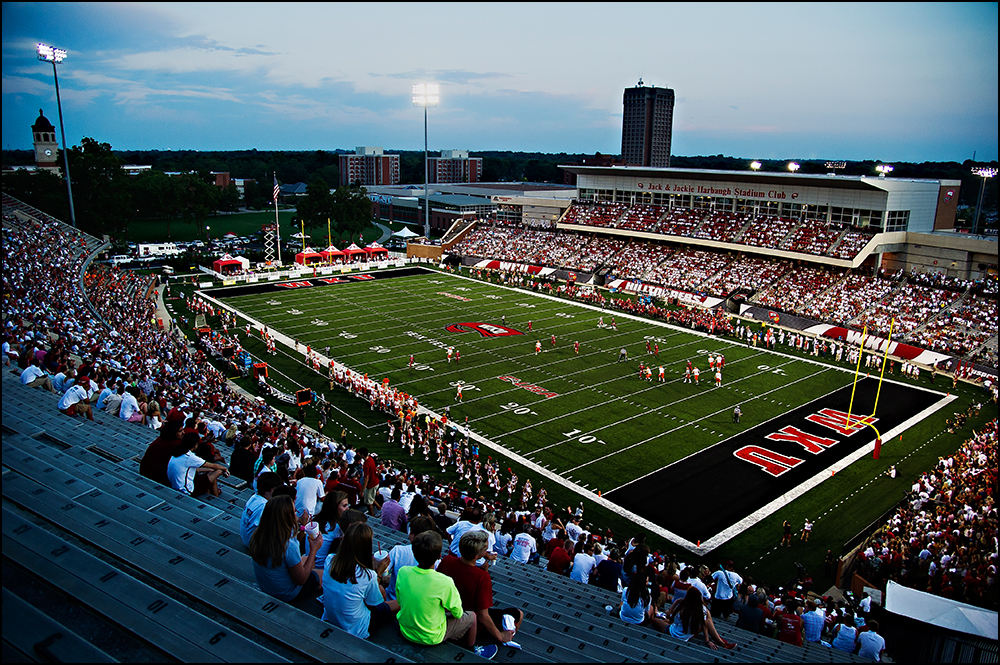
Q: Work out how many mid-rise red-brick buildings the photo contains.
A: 2